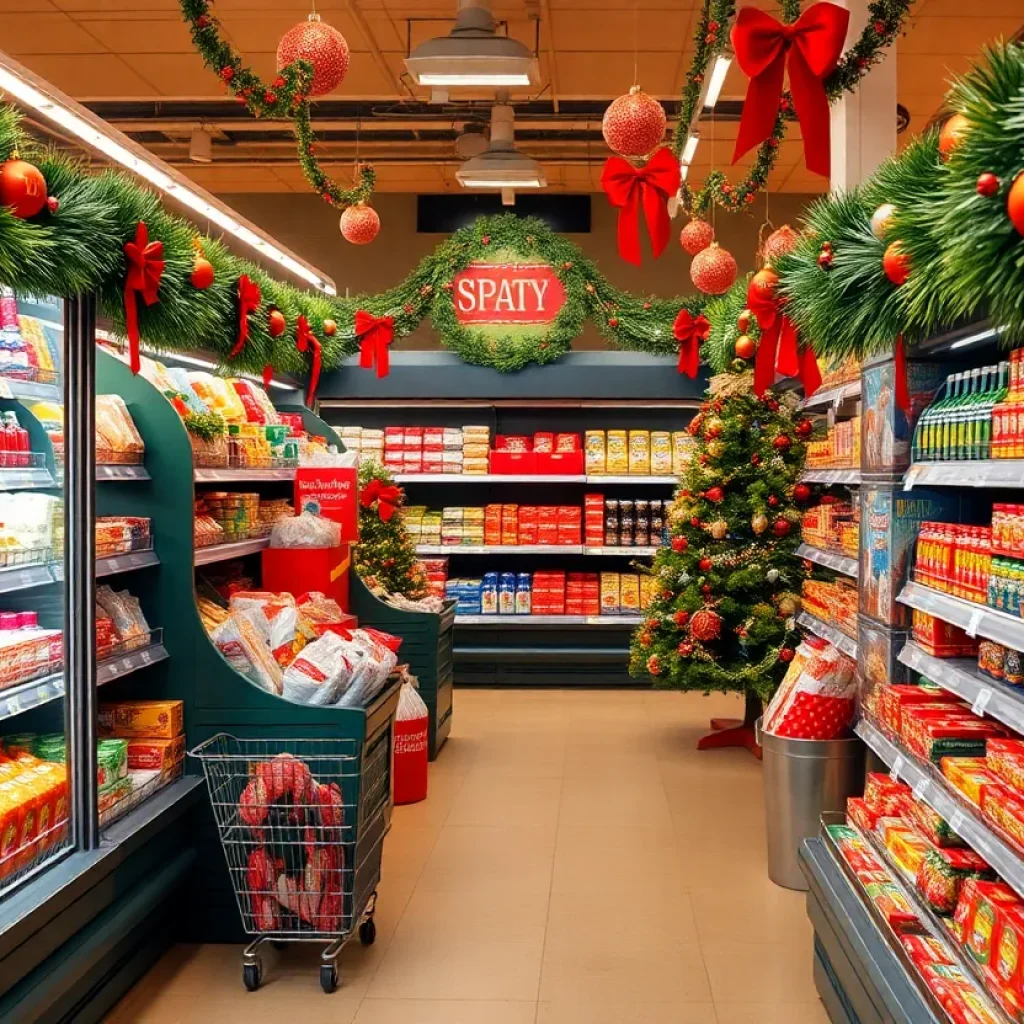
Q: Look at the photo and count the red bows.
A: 9